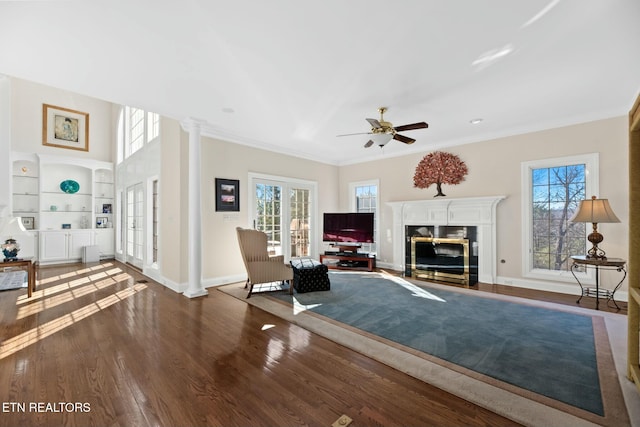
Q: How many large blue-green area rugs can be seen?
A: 1